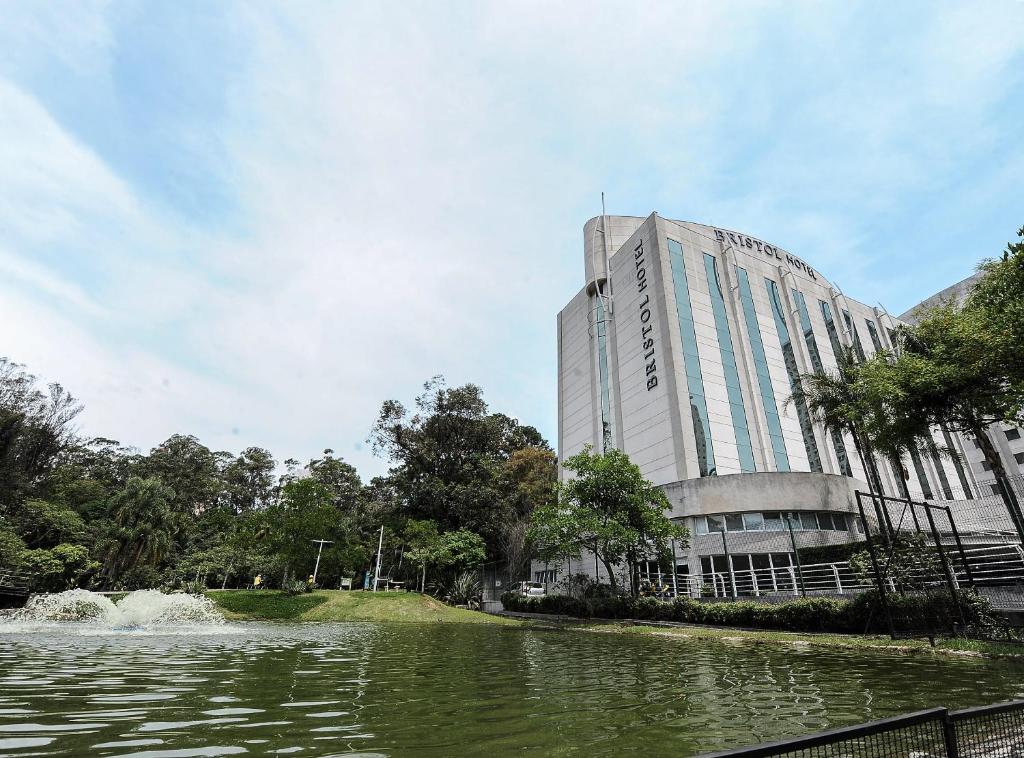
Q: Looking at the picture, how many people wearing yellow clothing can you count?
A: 2